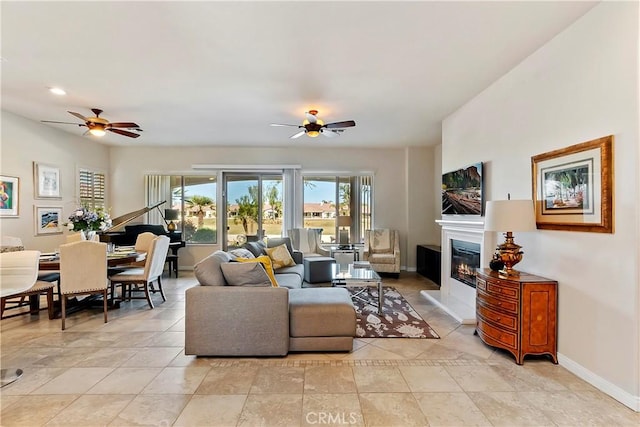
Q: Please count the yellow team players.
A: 0